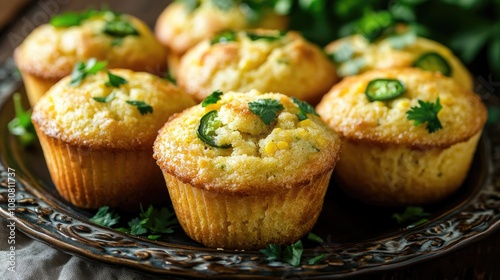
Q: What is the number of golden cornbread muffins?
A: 7